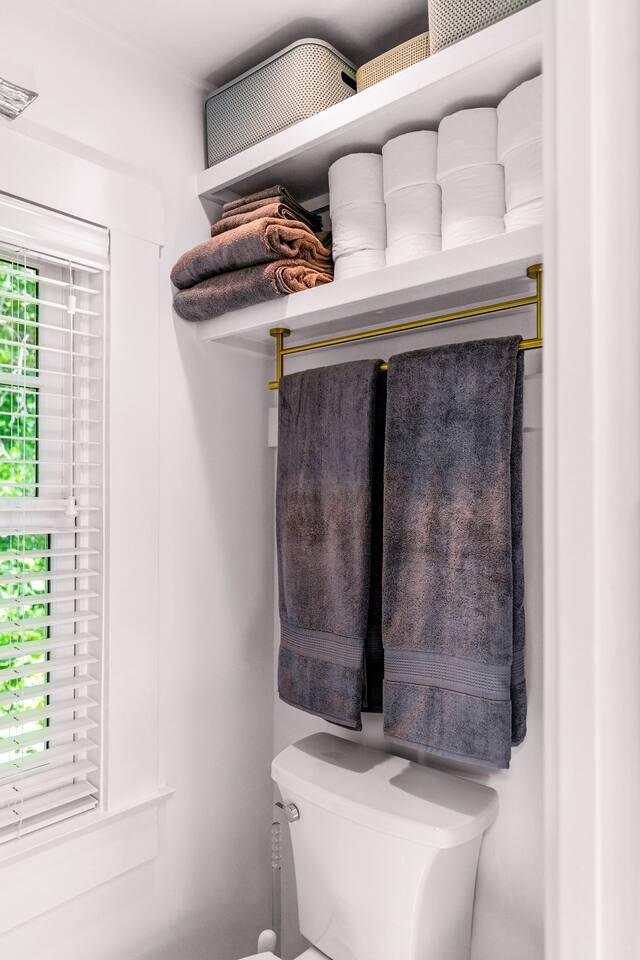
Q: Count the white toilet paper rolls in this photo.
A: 12